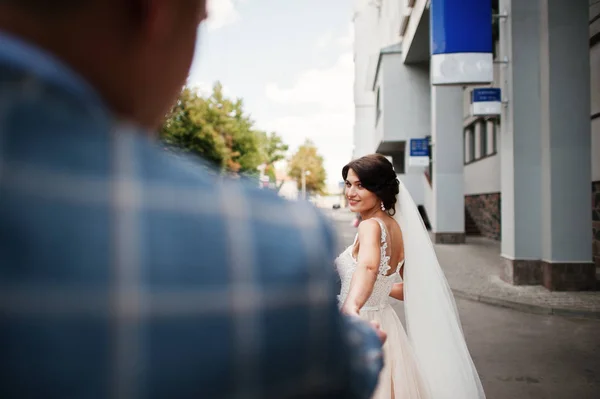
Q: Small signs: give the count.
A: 2